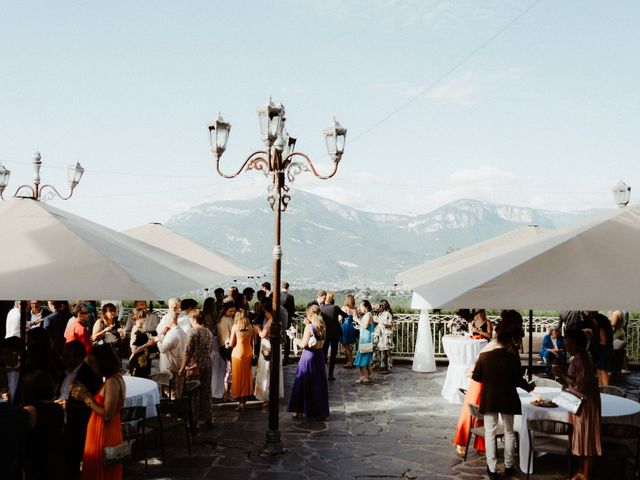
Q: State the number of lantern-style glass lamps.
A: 7